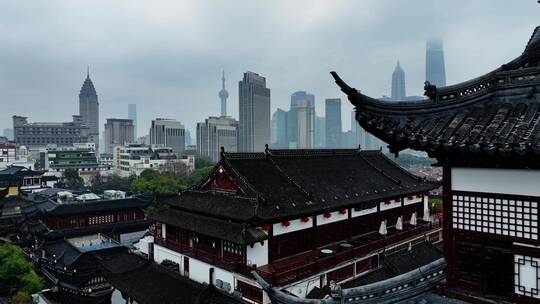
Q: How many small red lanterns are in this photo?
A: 9